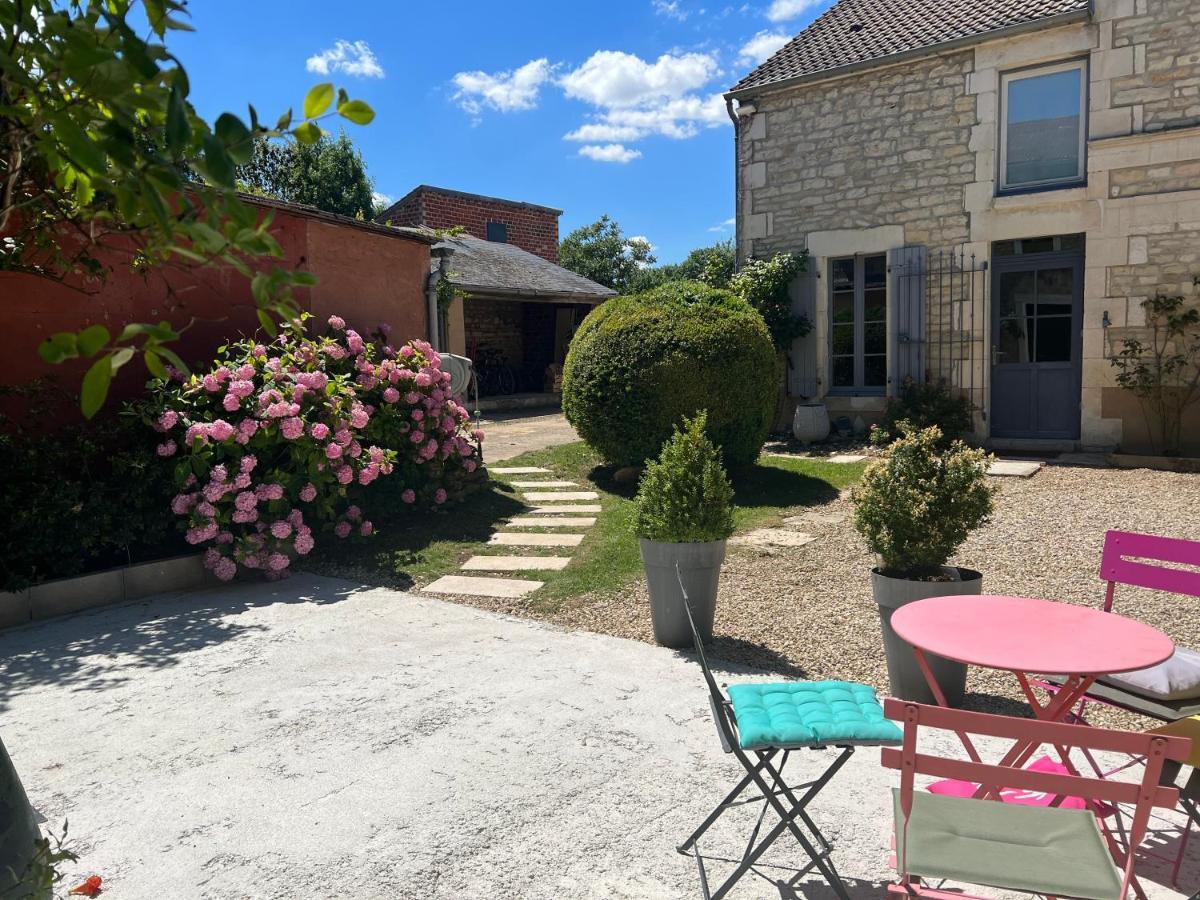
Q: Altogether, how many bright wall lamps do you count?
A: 0